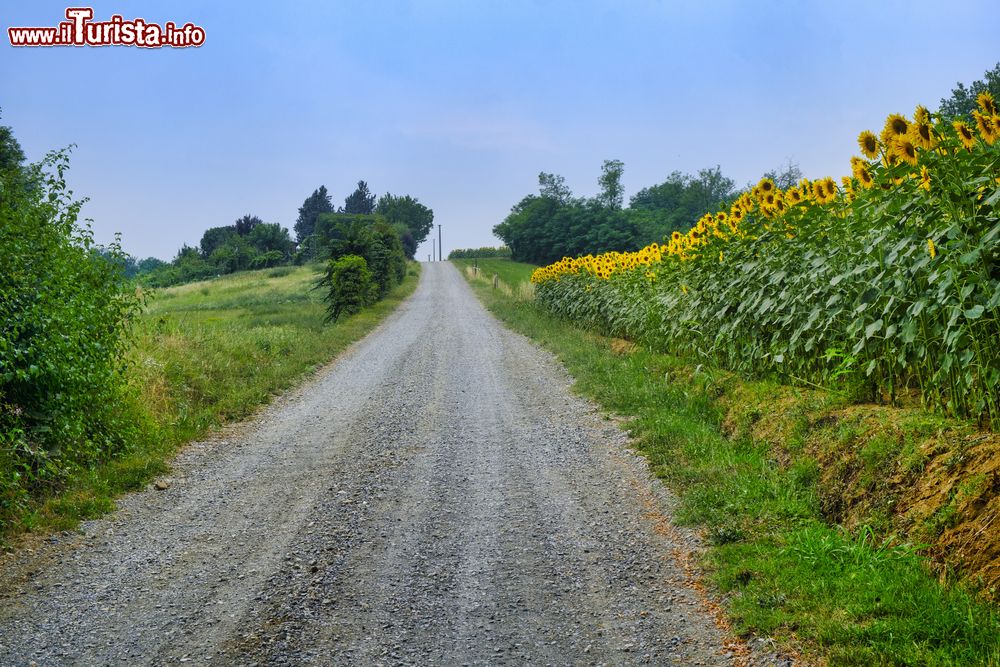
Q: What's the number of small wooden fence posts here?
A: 2